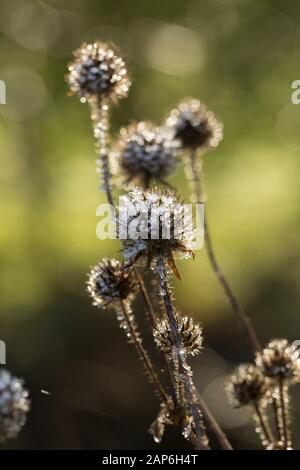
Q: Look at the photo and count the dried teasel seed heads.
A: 9